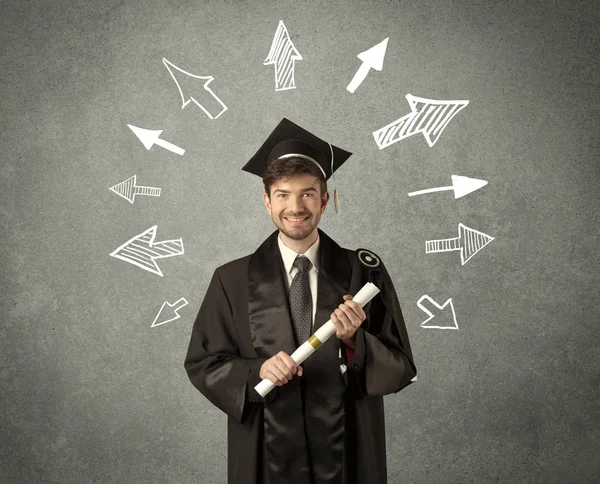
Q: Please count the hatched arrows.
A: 5